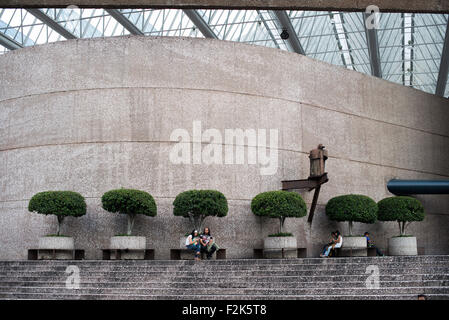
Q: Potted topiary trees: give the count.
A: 6